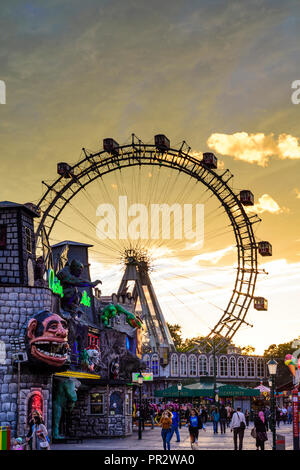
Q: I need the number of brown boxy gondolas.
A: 7